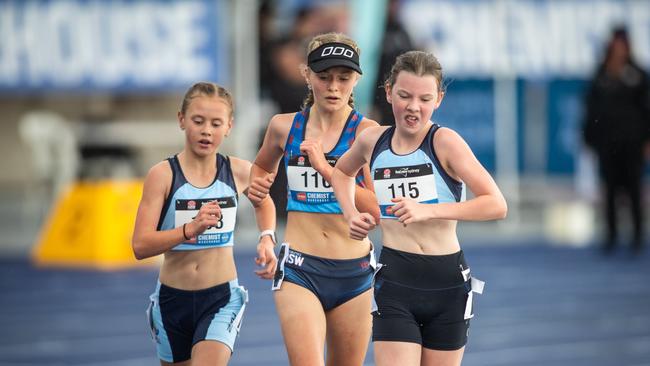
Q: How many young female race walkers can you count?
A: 3